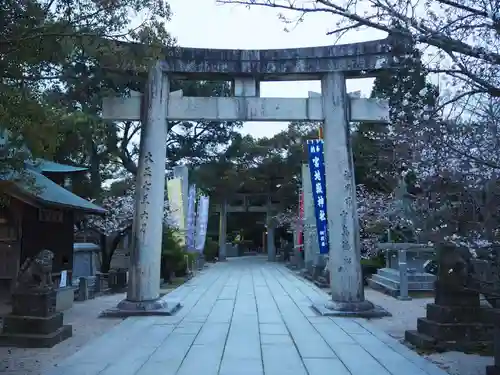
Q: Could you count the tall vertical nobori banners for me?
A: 5